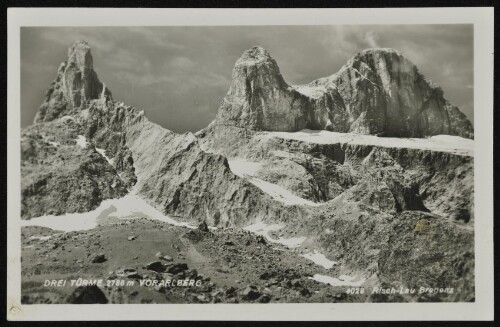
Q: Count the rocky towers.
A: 3